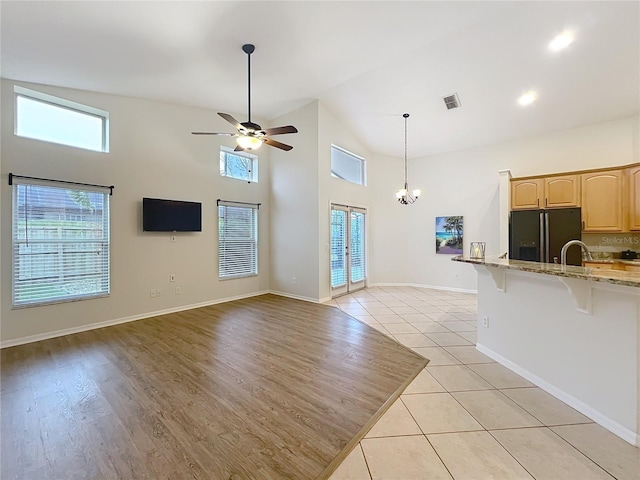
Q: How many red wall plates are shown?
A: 0